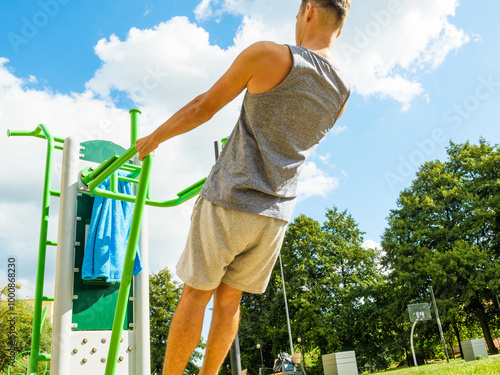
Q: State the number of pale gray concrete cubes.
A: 2